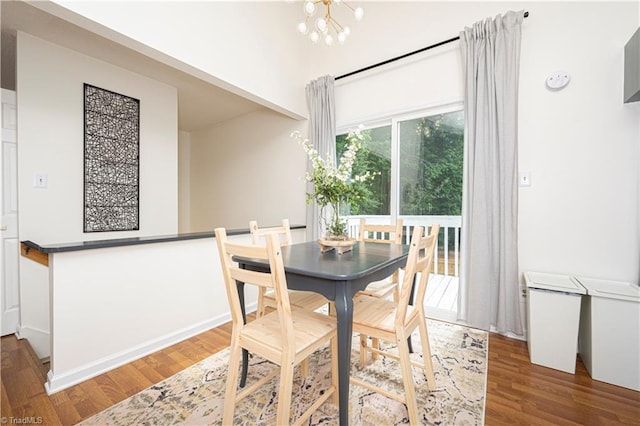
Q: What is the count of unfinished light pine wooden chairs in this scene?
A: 4